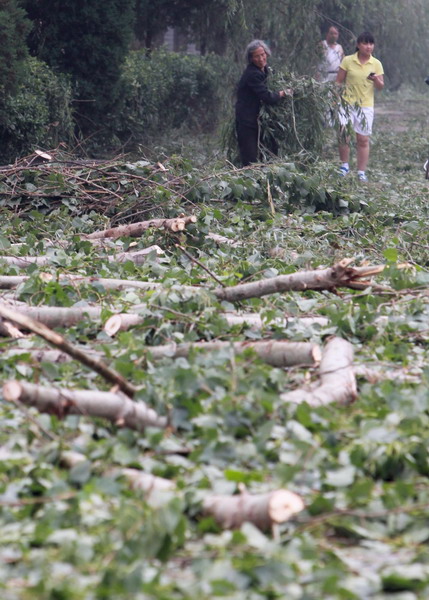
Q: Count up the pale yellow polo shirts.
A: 1